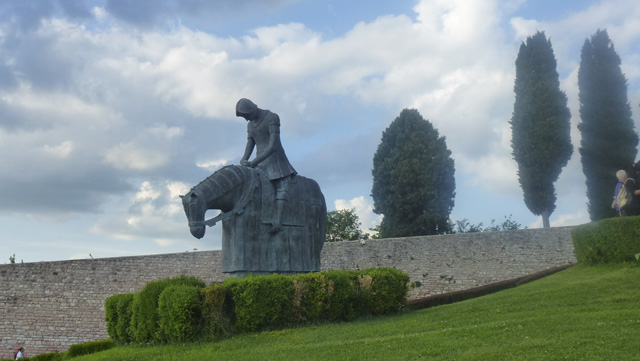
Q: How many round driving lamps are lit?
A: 0